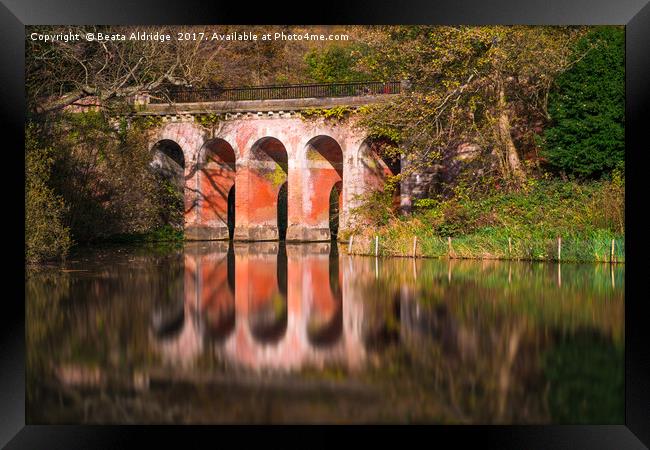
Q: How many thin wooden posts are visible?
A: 7